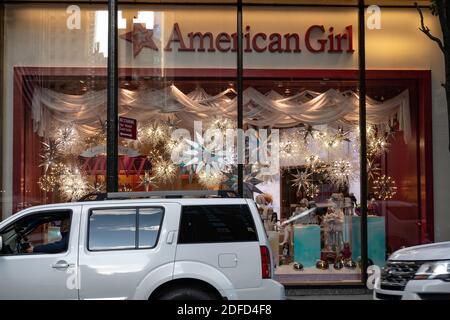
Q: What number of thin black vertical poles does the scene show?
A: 3